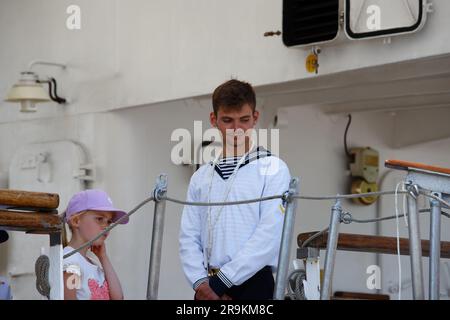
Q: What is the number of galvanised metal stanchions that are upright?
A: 5